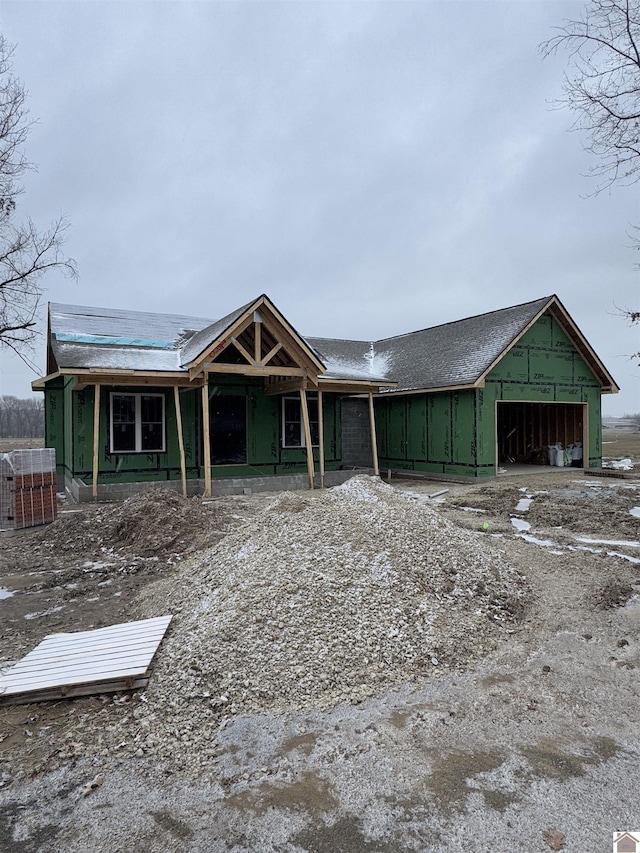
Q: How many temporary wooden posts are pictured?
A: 6